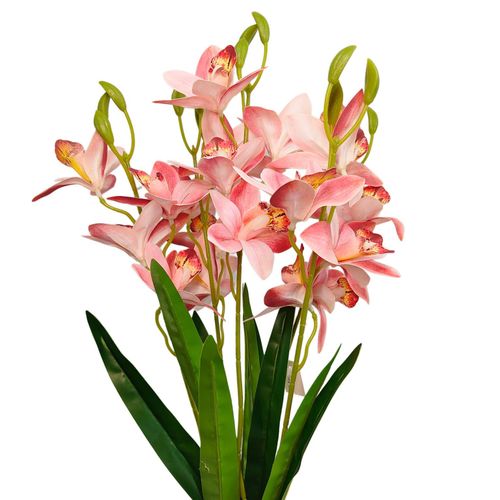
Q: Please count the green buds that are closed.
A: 12